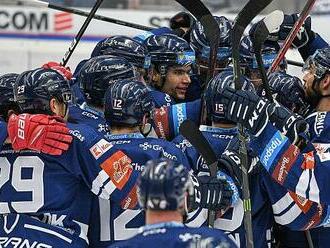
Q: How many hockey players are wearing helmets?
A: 12